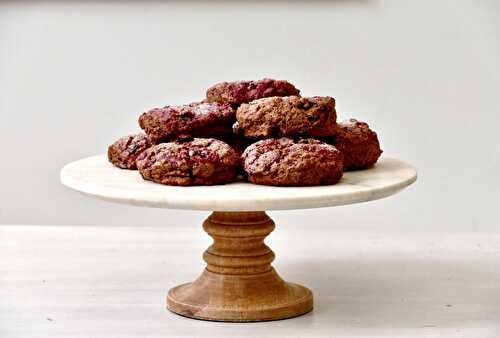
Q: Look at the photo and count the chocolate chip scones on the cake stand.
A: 7